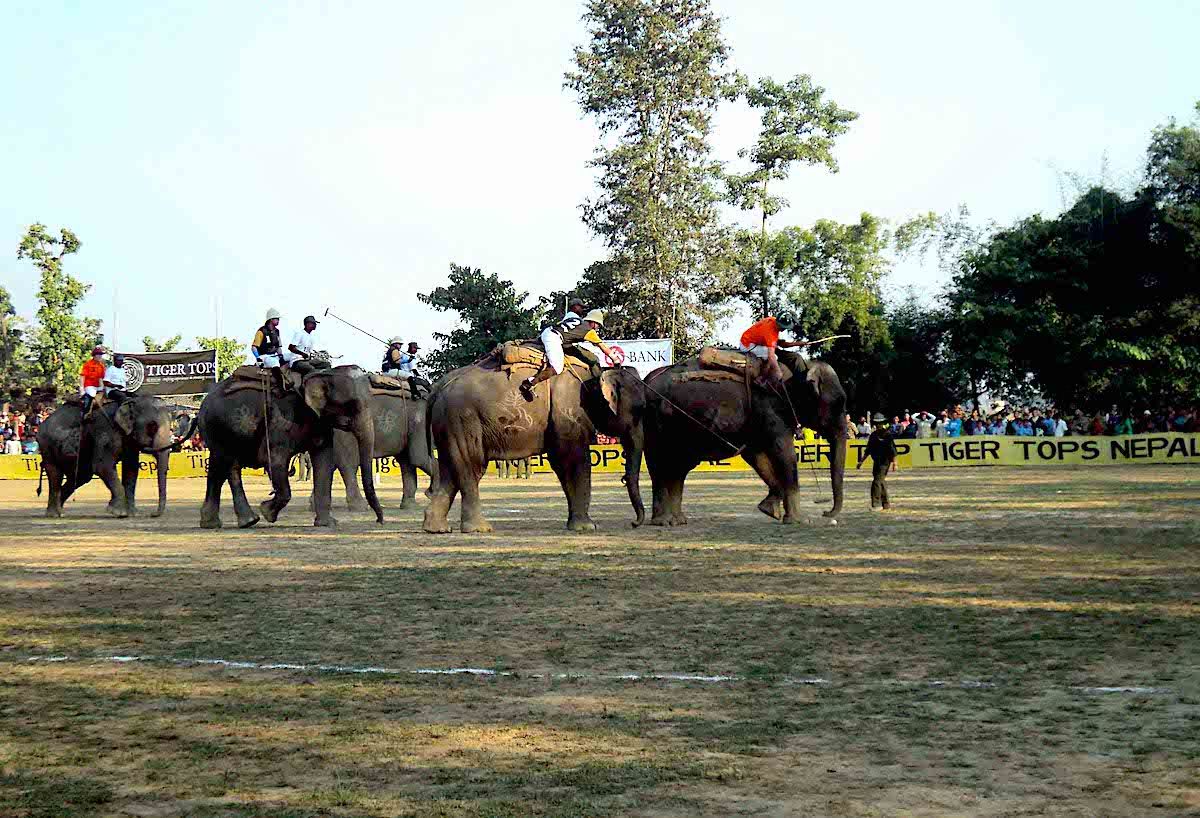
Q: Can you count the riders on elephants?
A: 10